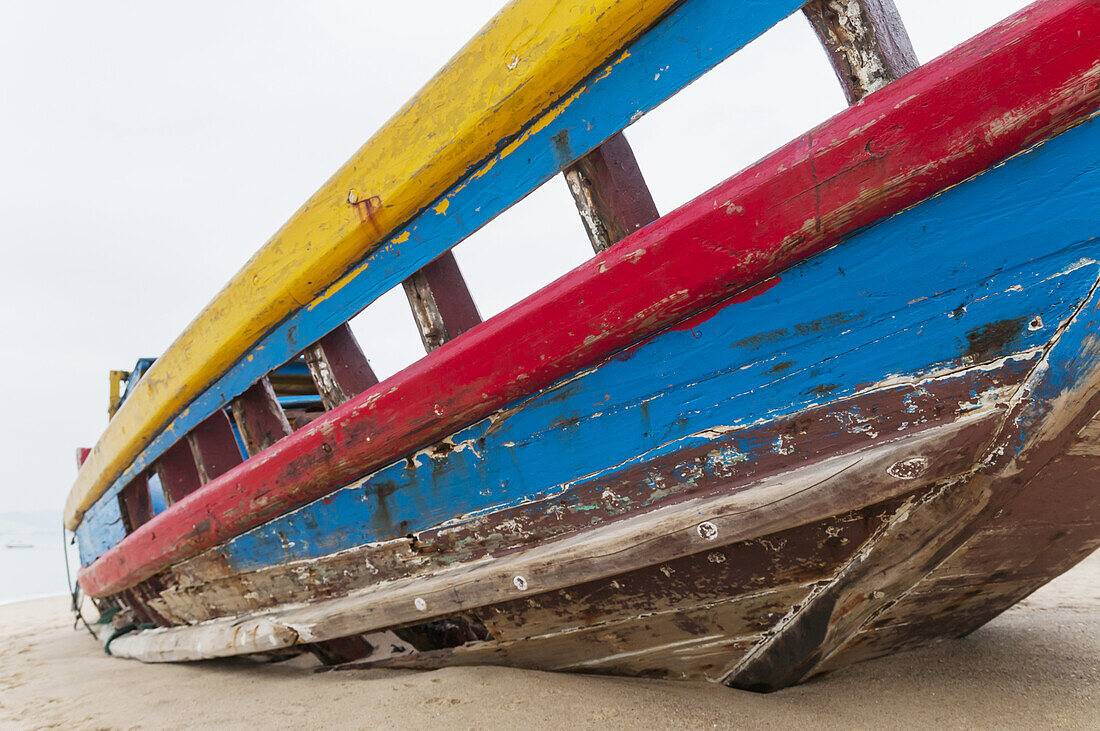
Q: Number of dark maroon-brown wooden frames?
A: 8